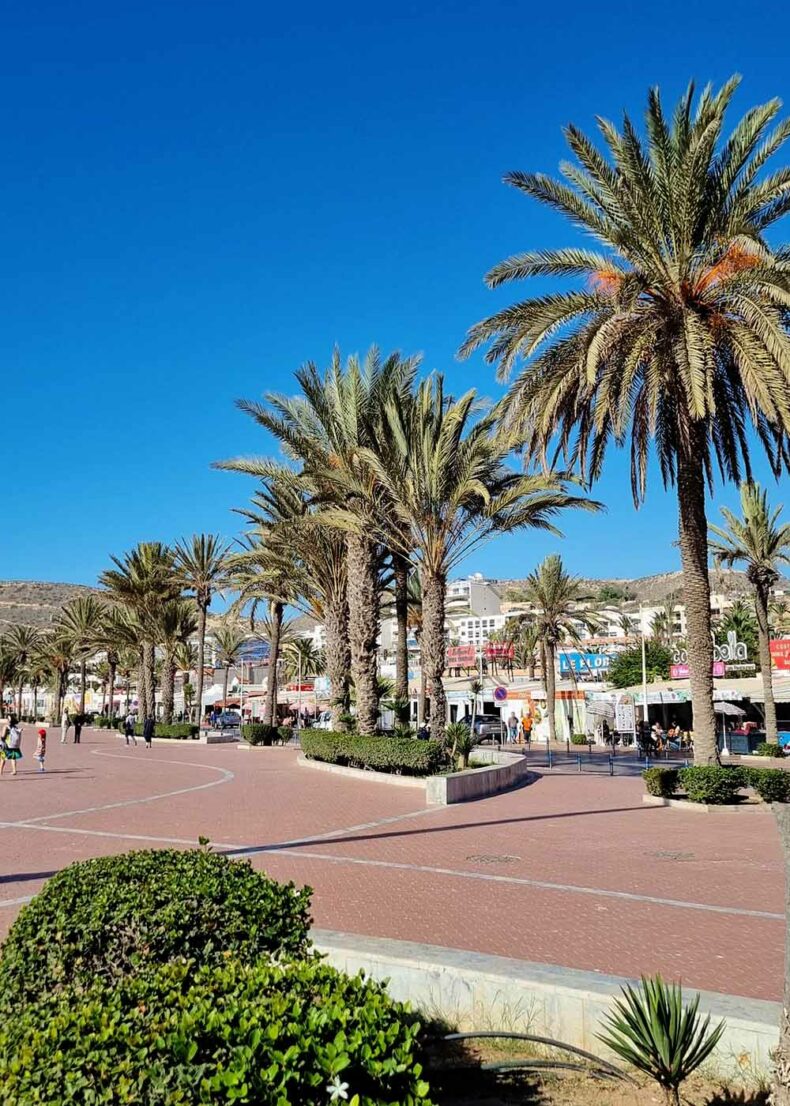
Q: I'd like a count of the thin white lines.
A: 3